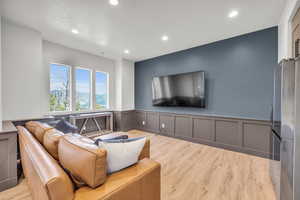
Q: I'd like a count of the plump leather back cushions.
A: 3